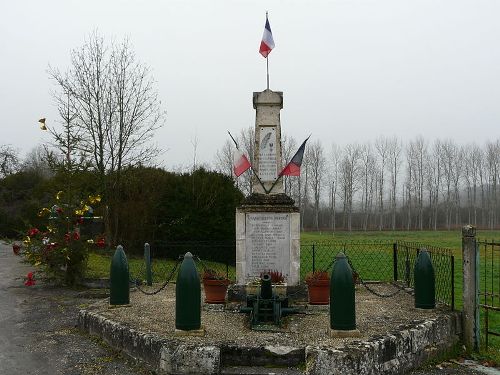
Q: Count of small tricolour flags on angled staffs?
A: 2